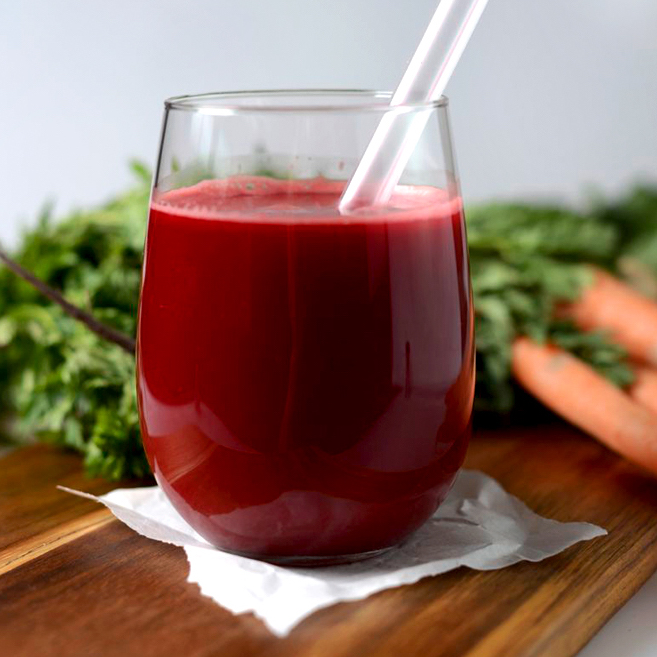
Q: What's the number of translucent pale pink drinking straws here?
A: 1